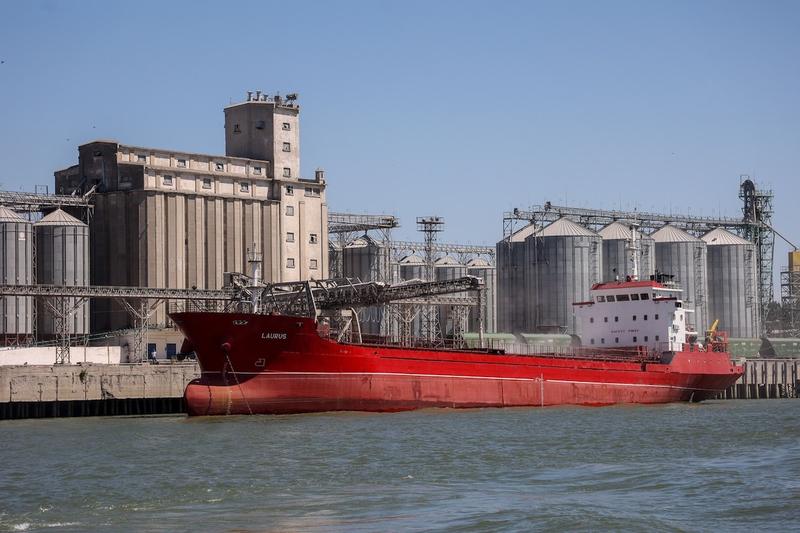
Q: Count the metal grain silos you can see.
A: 12